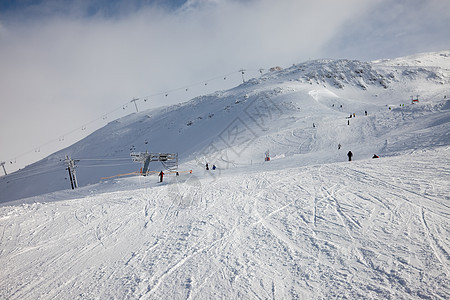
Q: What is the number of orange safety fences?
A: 1